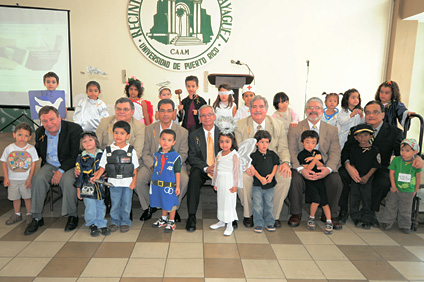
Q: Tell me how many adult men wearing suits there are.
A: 7